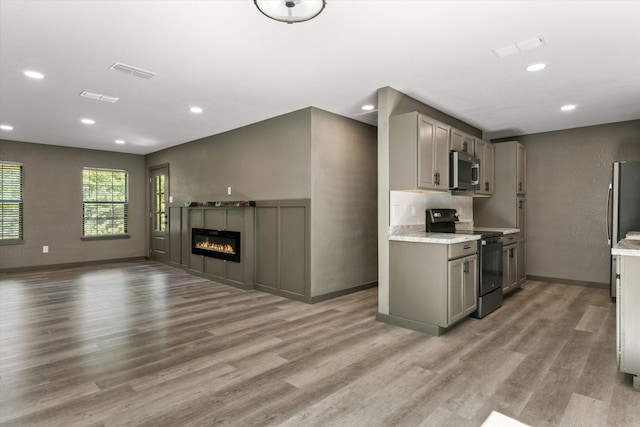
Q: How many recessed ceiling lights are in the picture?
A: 8